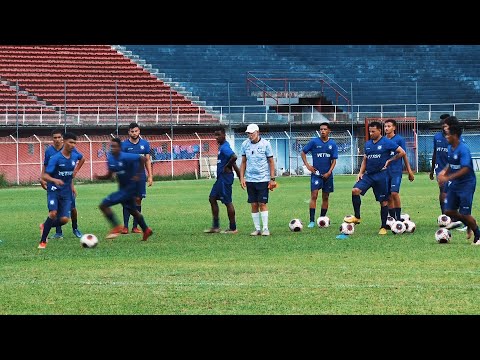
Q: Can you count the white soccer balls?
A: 11